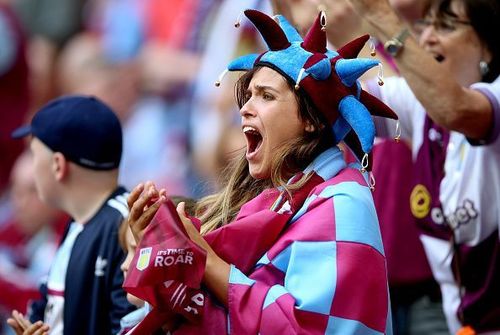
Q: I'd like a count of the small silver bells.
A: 9